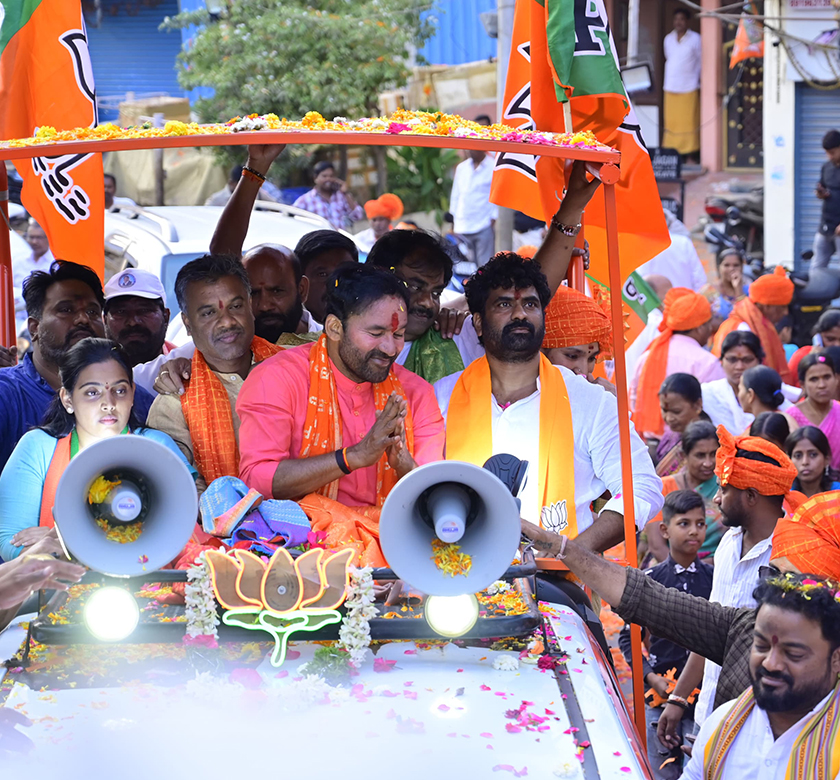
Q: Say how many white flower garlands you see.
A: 2